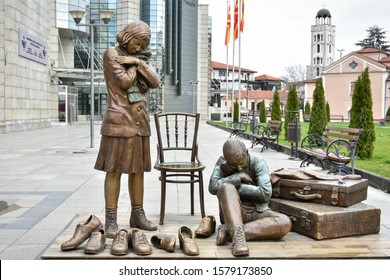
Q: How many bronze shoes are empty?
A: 7